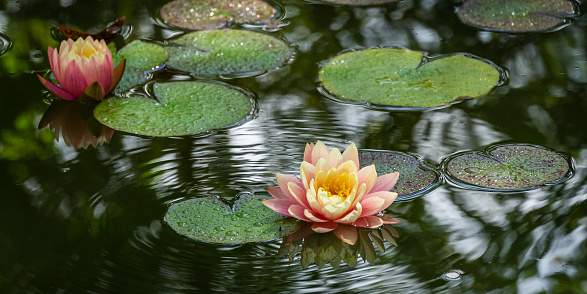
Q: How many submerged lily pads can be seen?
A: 0